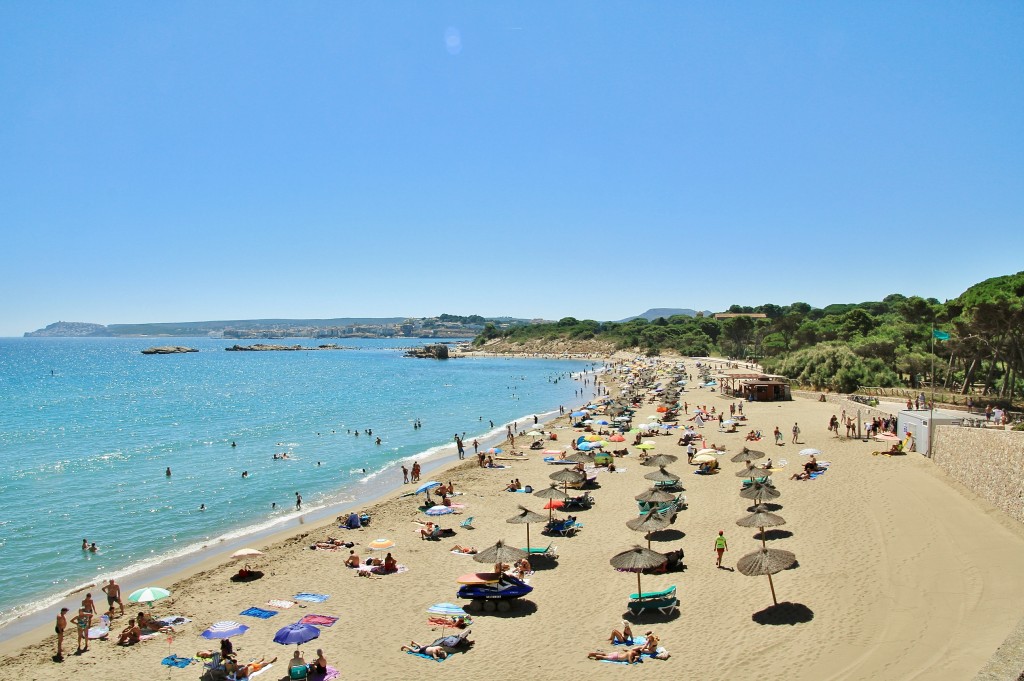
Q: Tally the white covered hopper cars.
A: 0